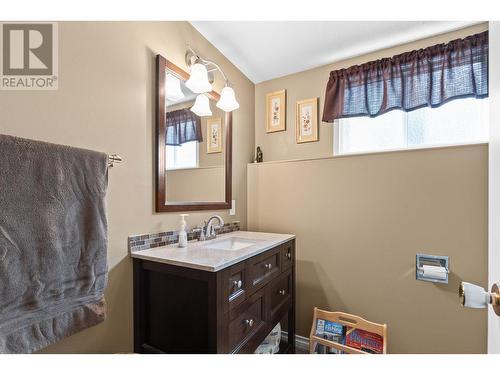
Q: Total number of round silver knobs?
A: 5